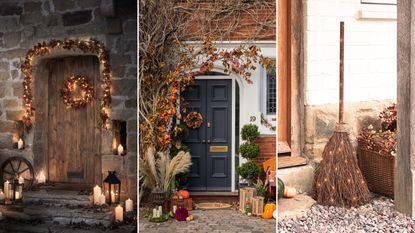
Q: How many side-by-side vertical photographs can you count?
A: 3